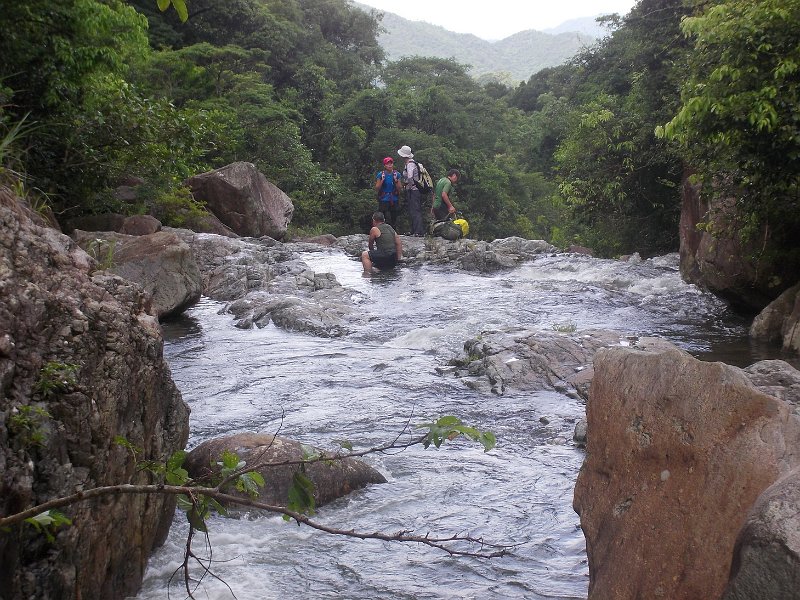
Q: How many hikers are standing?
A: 3